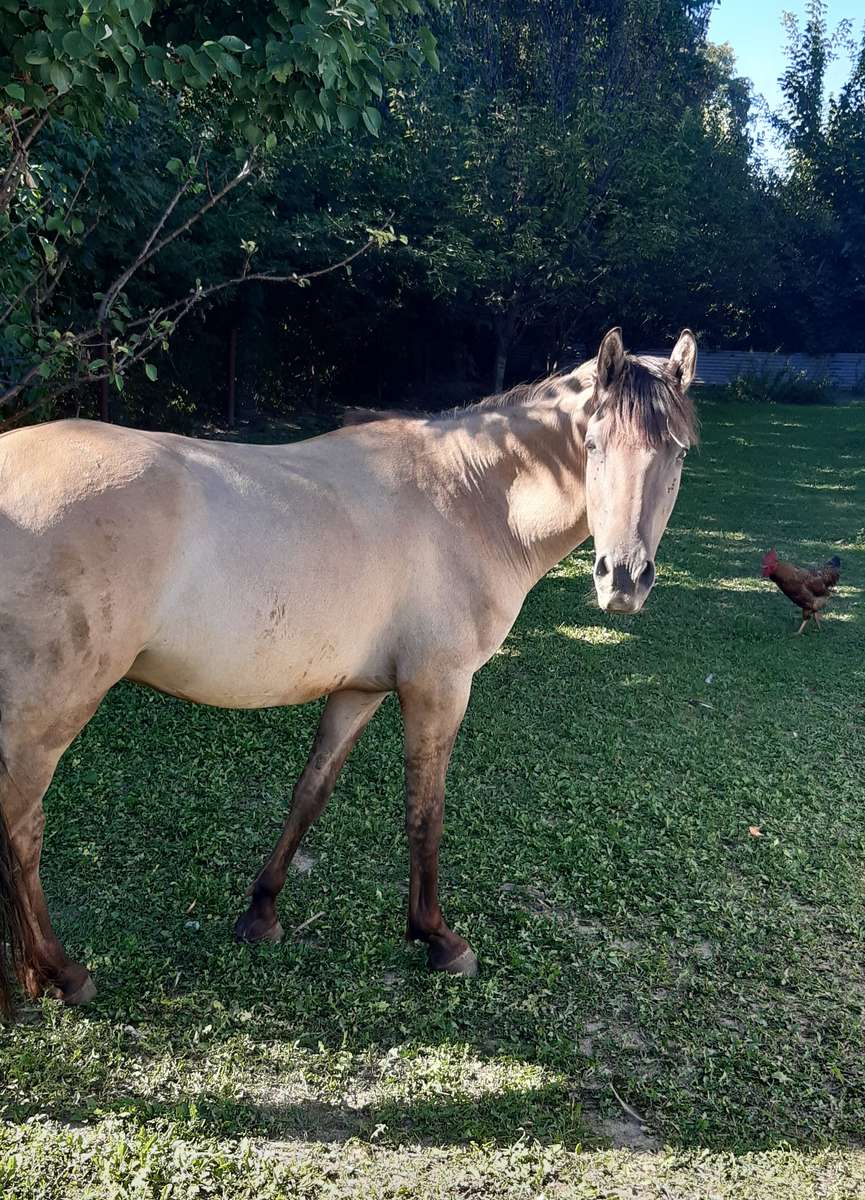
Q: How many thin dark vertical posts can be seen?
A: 2